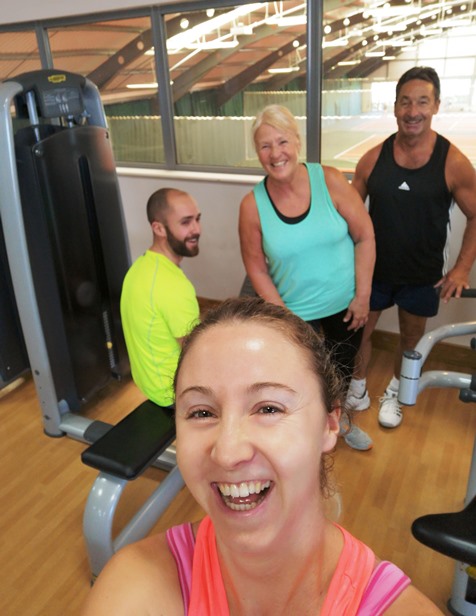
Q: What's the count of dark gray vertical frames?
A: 3